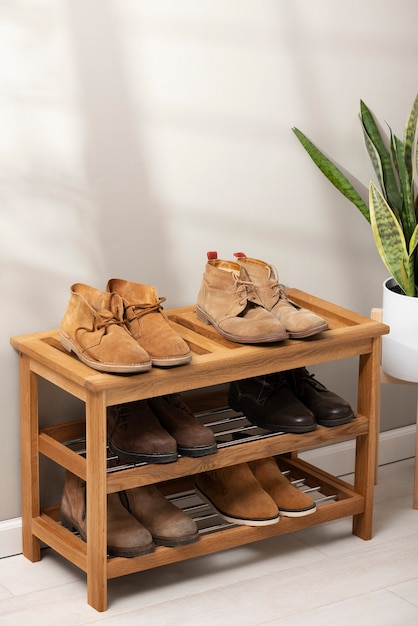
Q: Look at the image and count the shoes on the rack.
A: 12